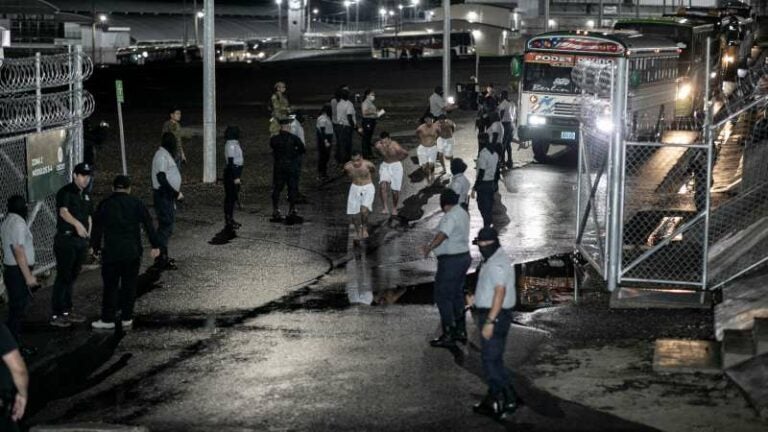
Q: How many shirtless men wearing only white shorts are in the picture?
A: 4